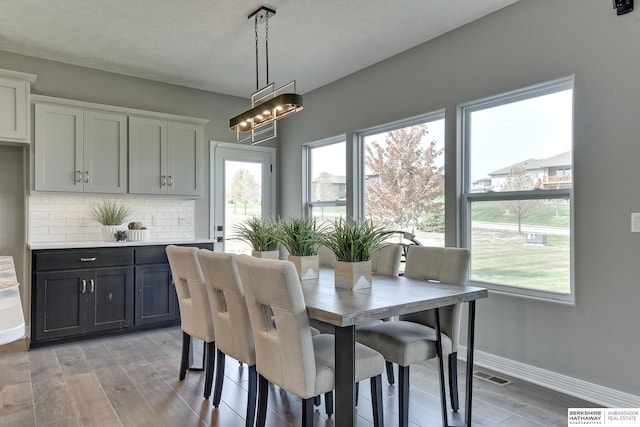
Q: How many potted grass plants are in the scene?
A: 4